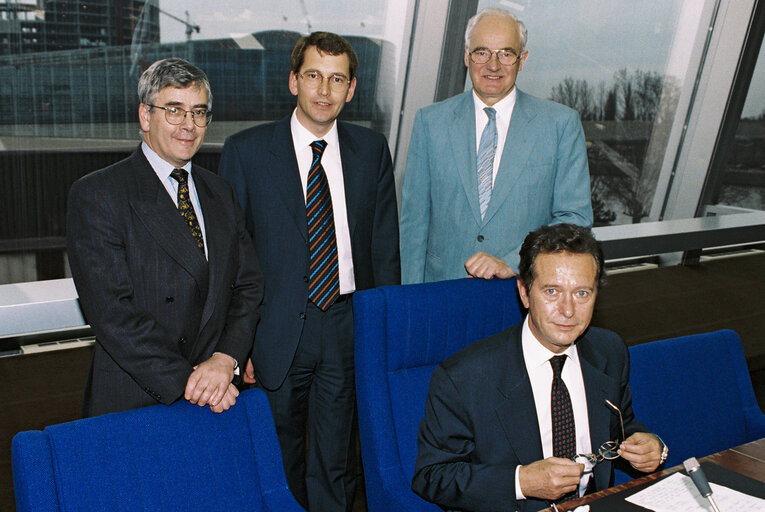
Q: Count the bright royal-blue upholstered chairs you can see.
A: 3